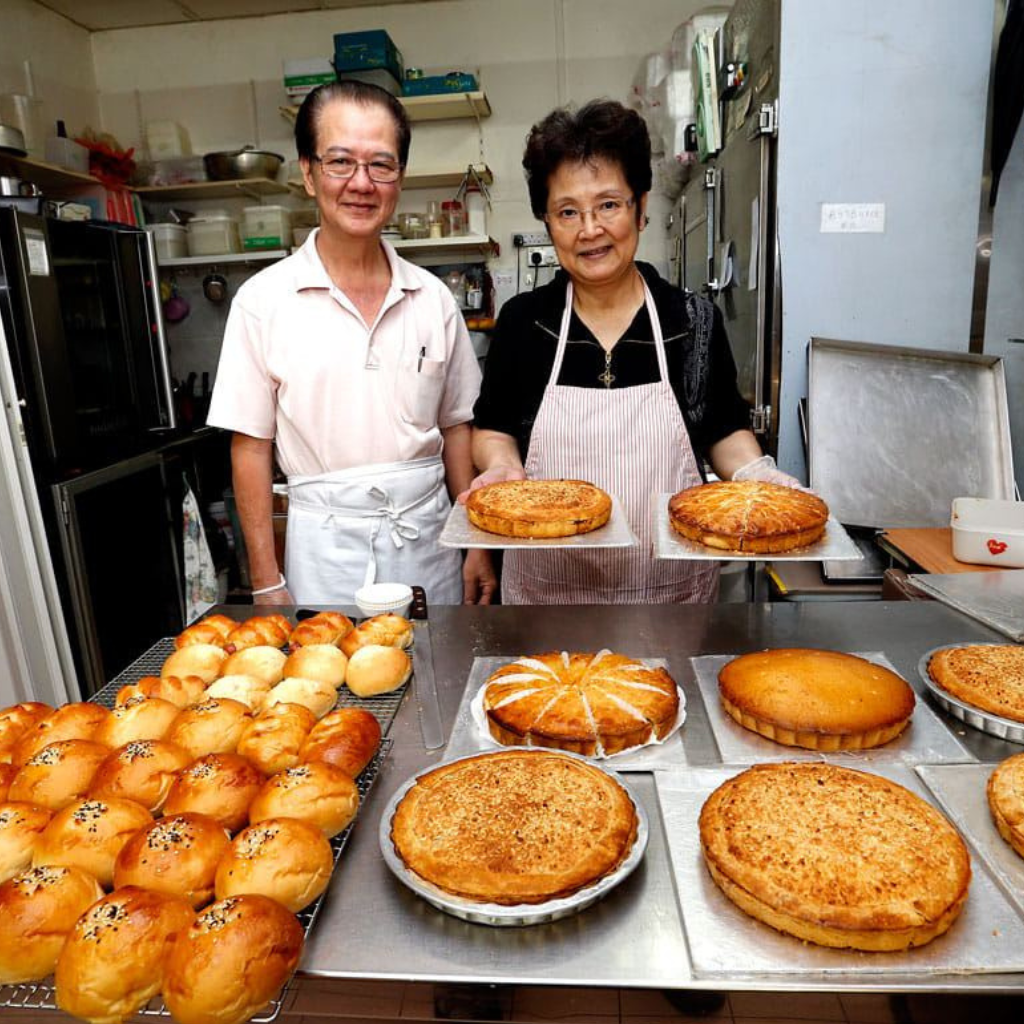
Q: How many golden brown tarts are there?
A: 8